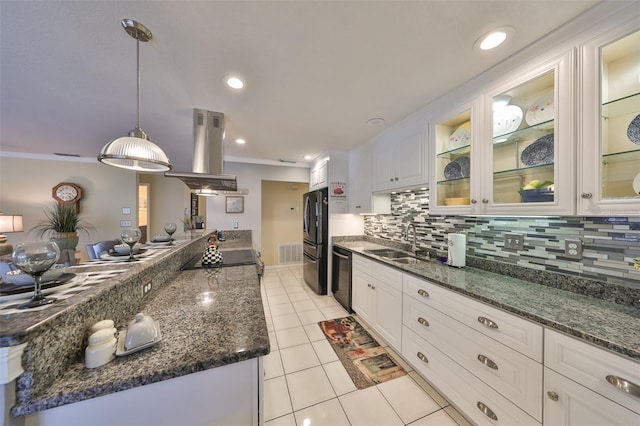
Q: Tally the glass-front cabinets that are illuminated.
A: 3